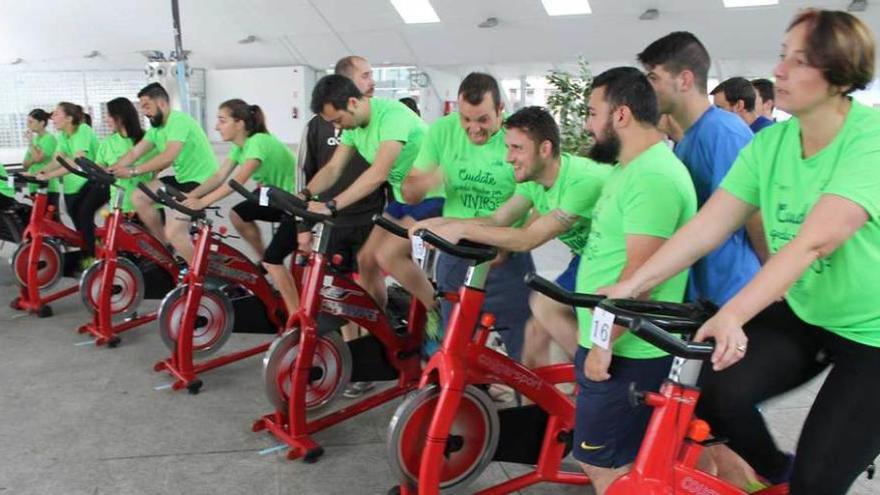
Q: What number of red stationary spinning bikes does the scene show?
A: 6